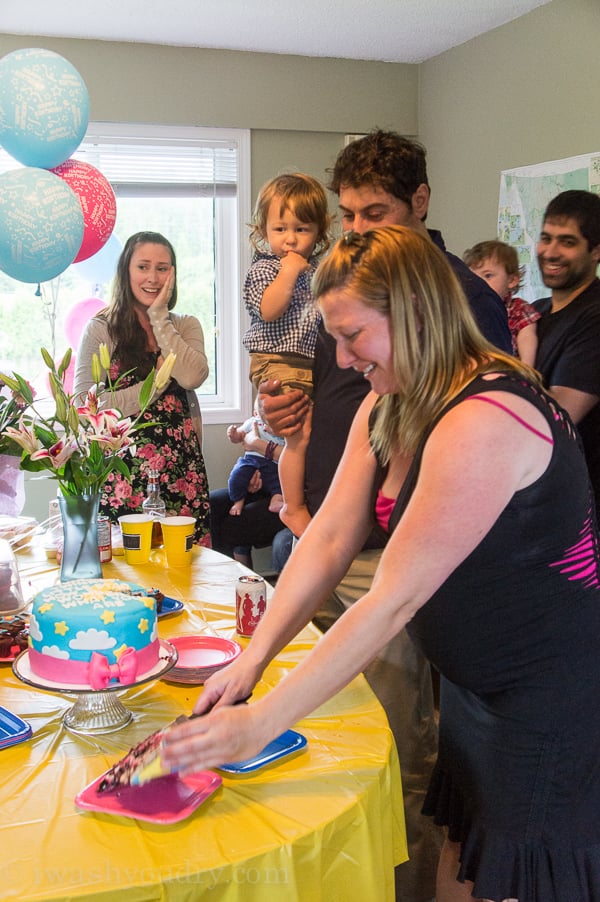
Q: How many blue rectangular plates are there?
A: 3